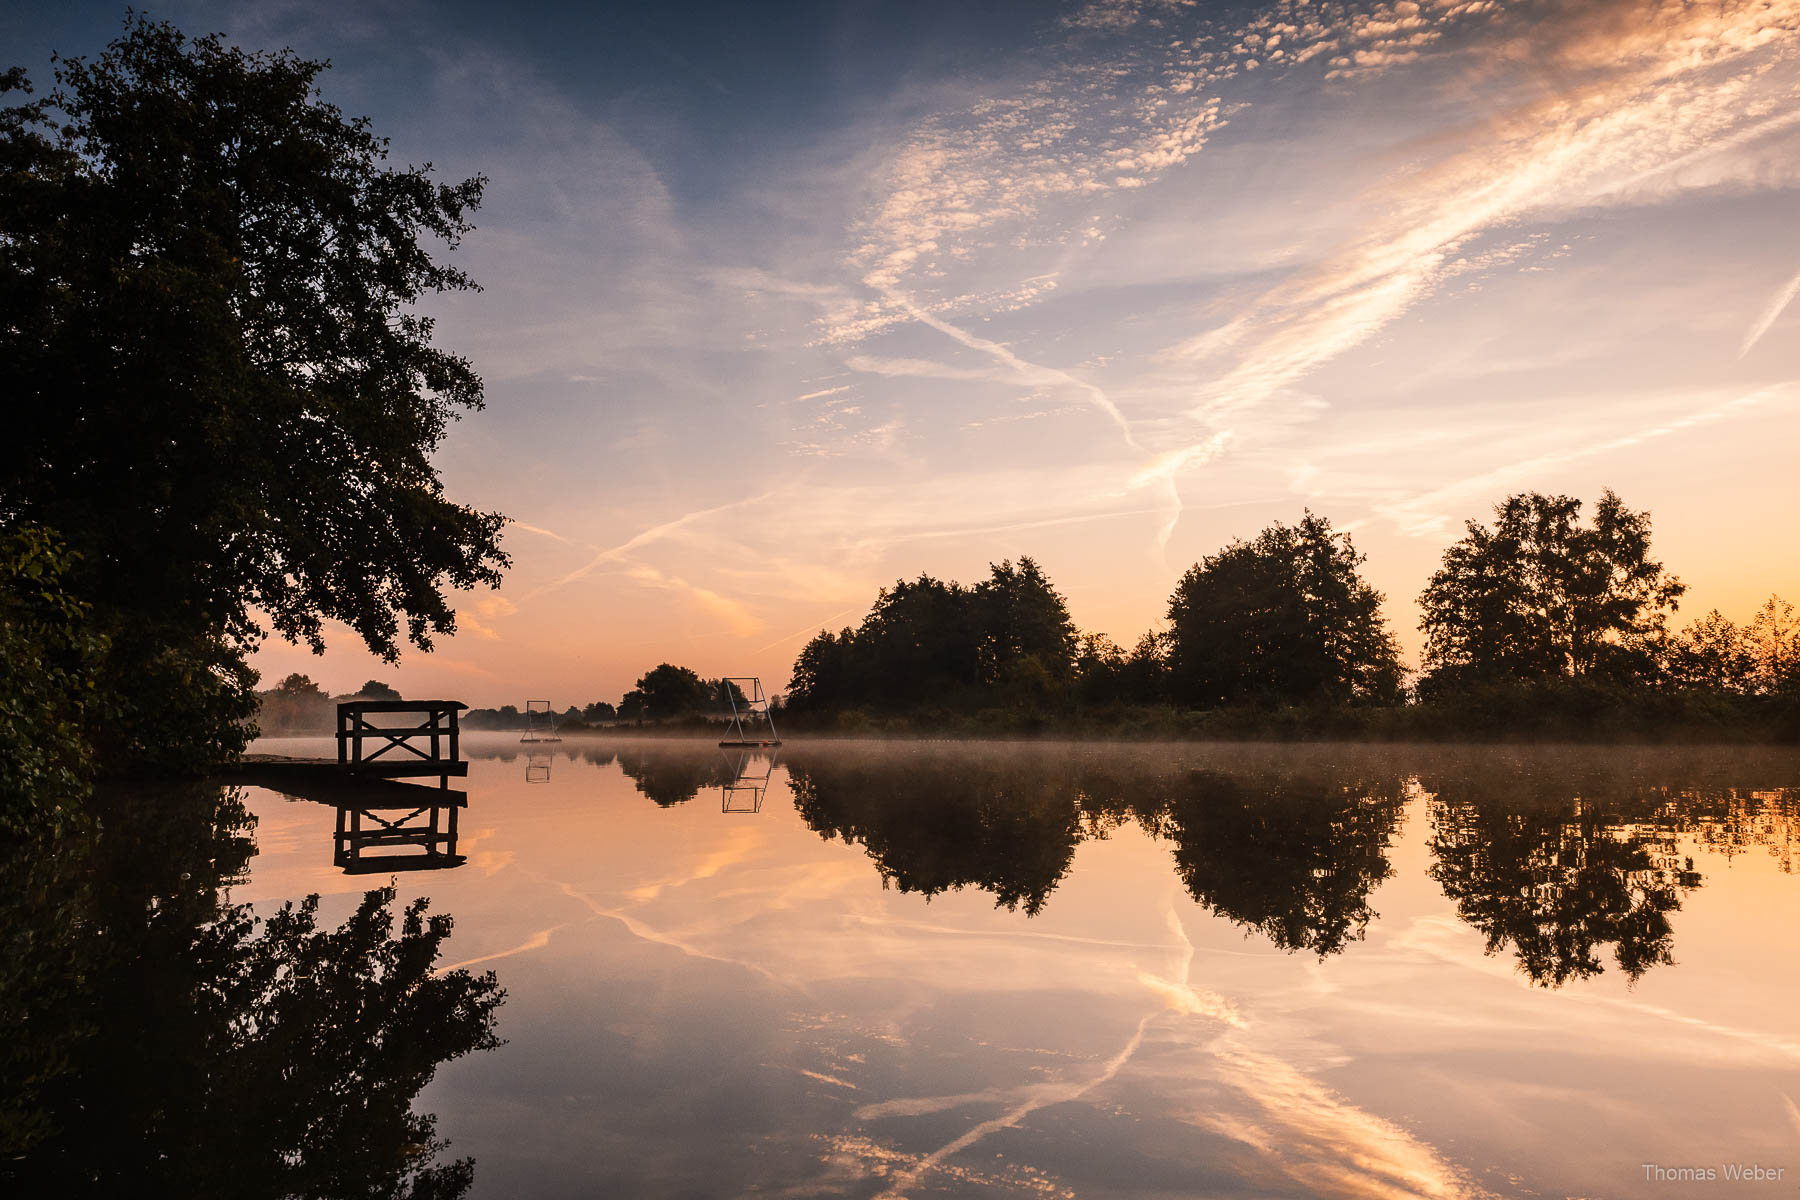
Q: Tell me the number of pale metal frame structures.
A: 2